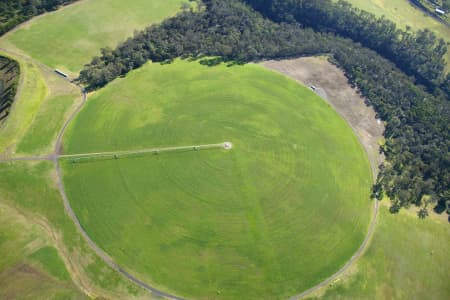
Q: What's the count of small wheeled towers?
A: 4